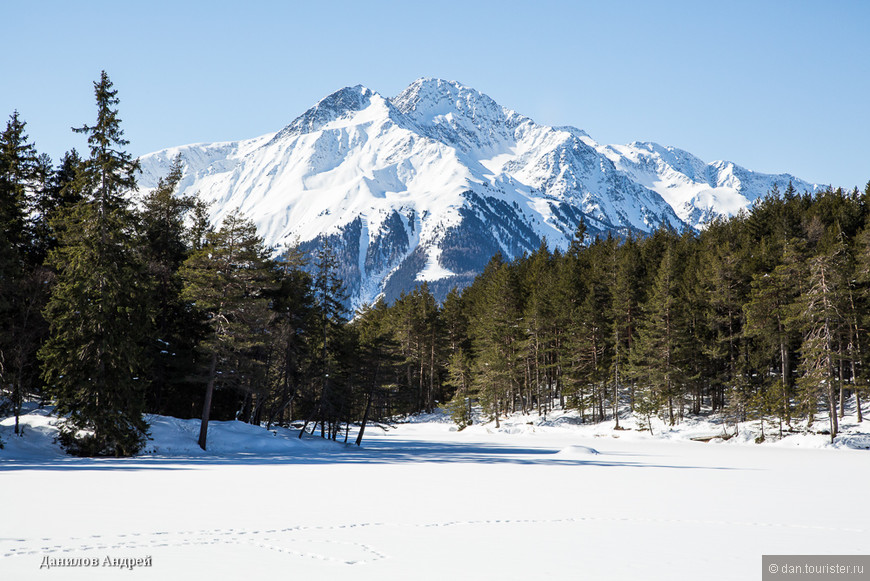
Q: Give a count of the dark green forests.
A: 2